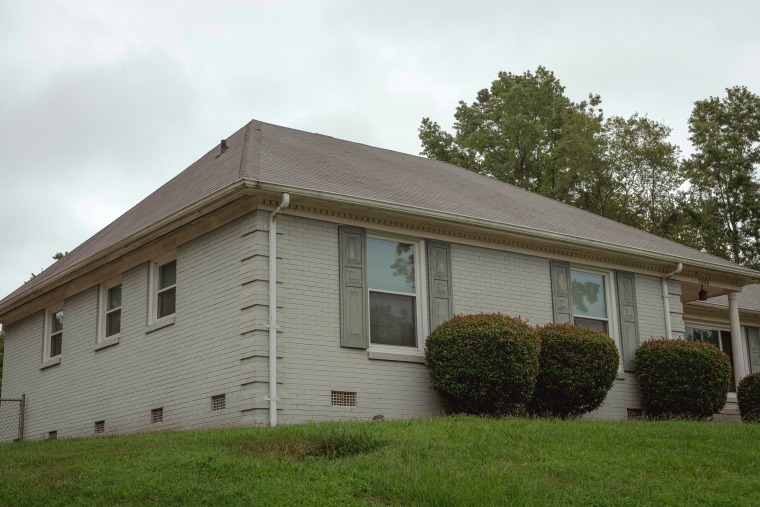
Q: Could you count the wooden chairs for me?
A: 0